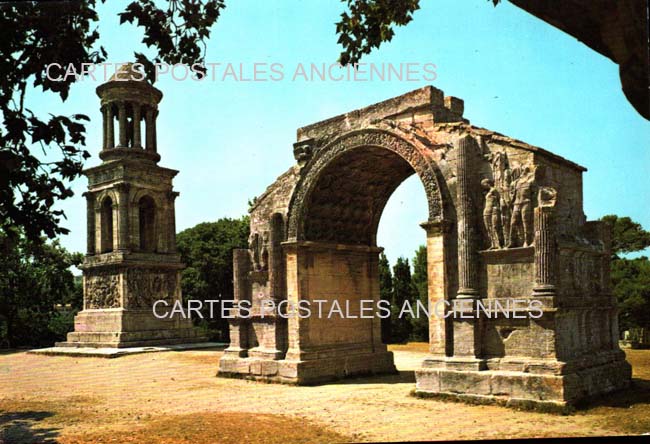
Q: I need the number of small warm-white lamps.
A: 0